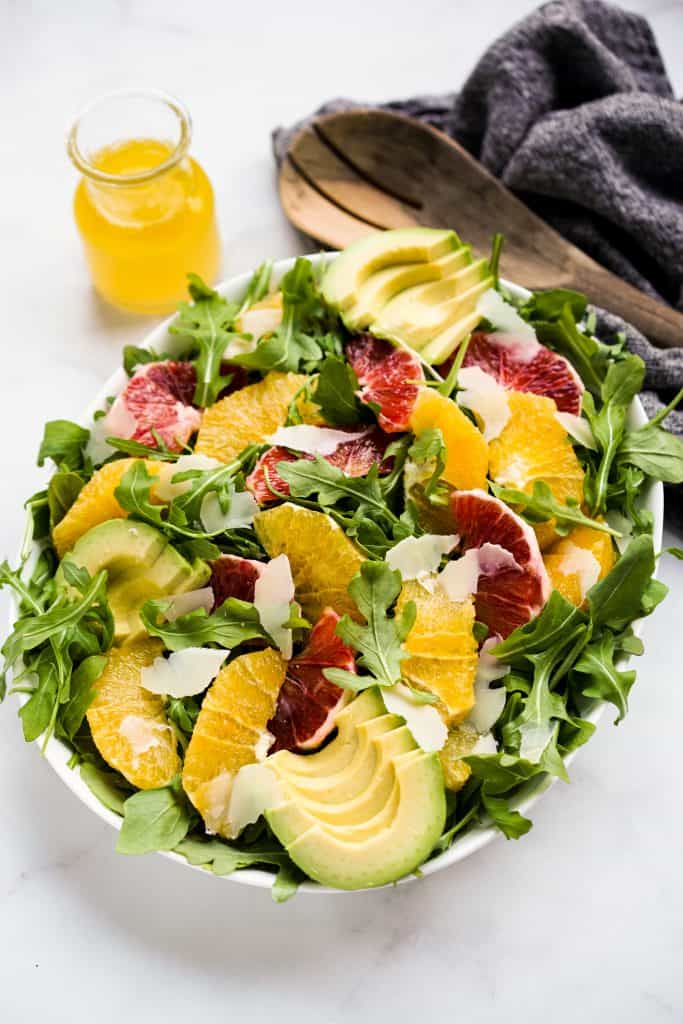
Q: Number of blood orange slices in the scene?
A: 7